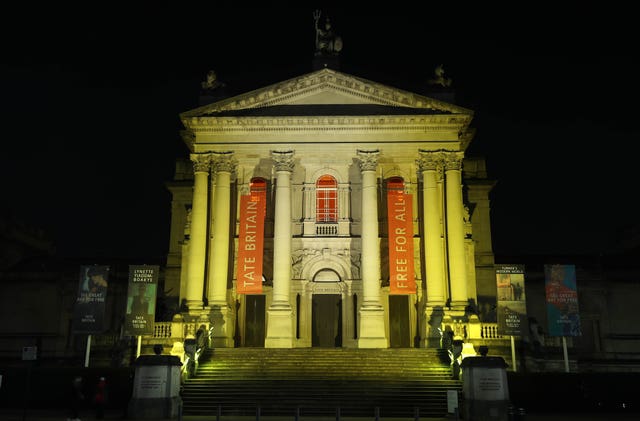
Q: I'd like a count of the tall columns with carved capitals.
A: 6